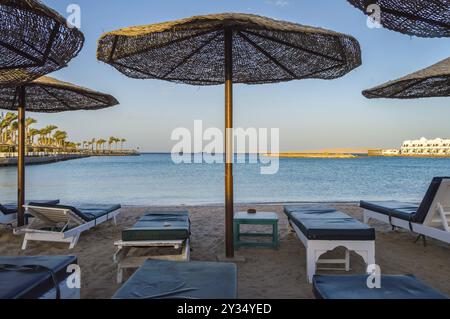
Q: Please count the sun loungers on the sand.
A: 8